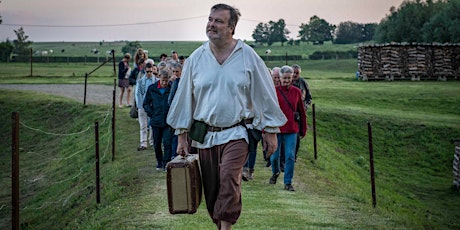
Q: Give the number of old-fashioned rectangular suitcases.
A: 1